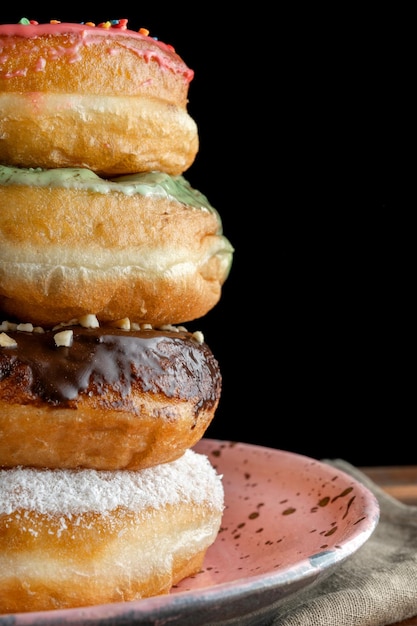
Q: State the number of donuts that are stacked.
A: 4